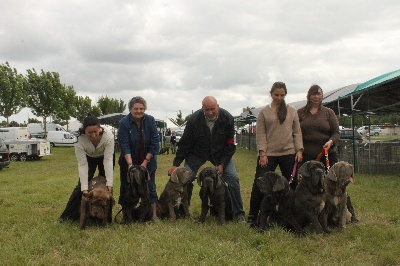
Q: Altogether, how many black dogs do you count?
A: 4